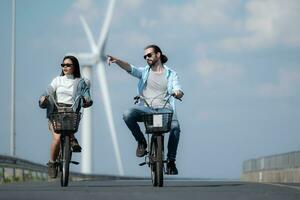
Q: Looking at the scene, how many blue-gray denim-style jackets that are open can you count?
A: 1